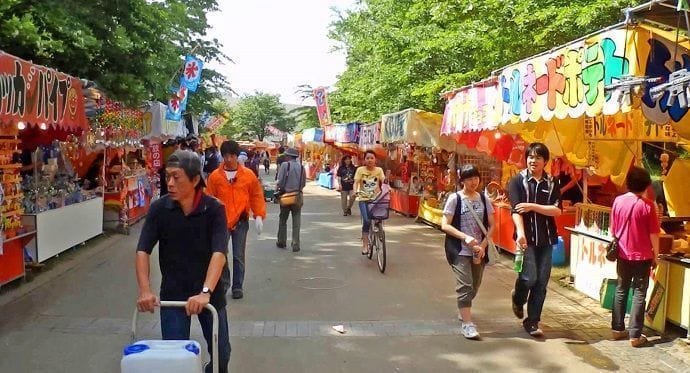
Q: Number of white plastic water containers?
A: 1